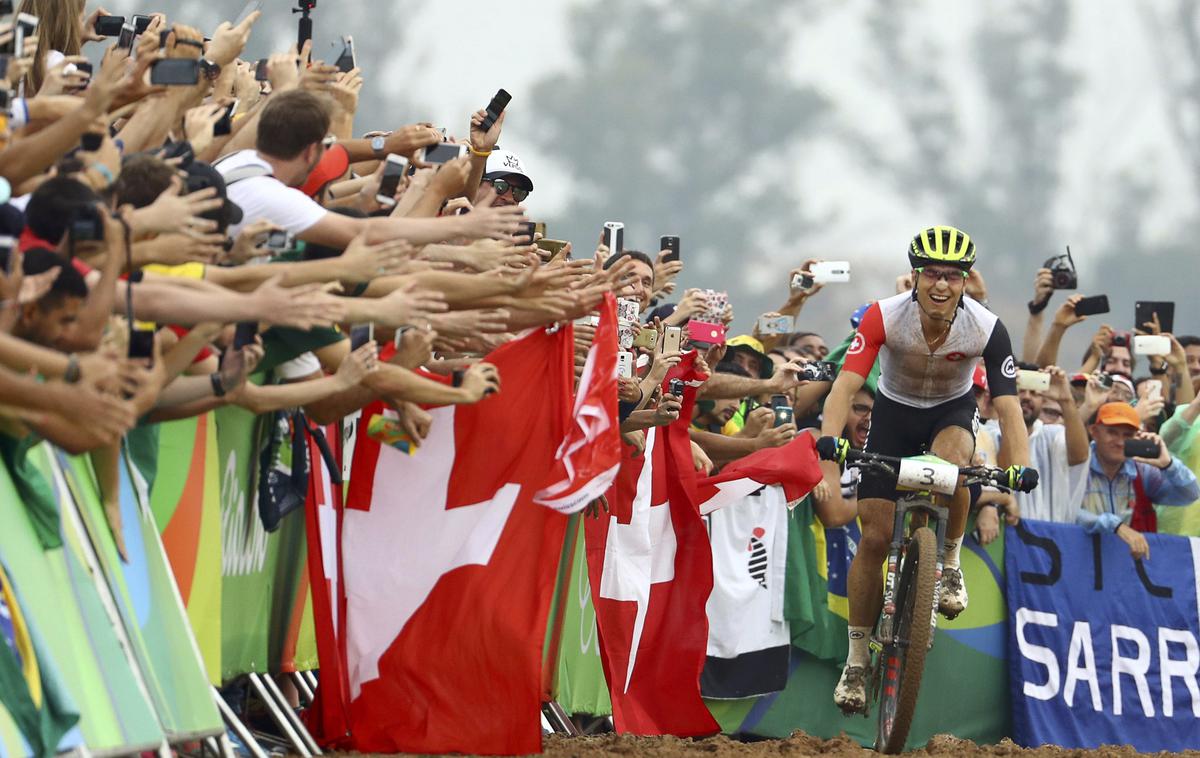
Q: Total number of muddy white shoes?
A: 2